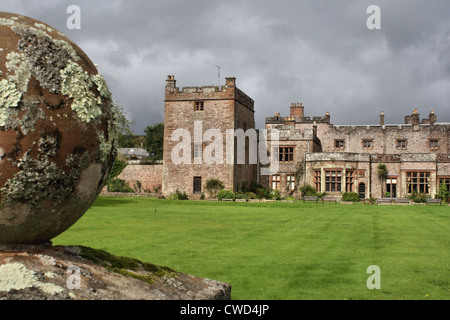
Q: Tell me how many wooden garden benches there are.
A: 5